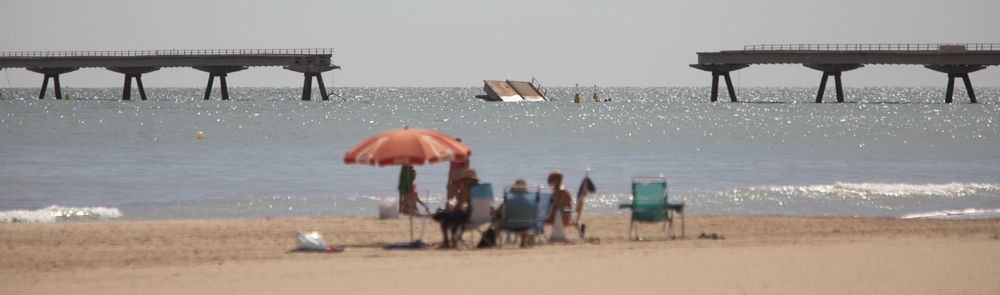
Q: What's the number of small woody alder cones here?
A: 0